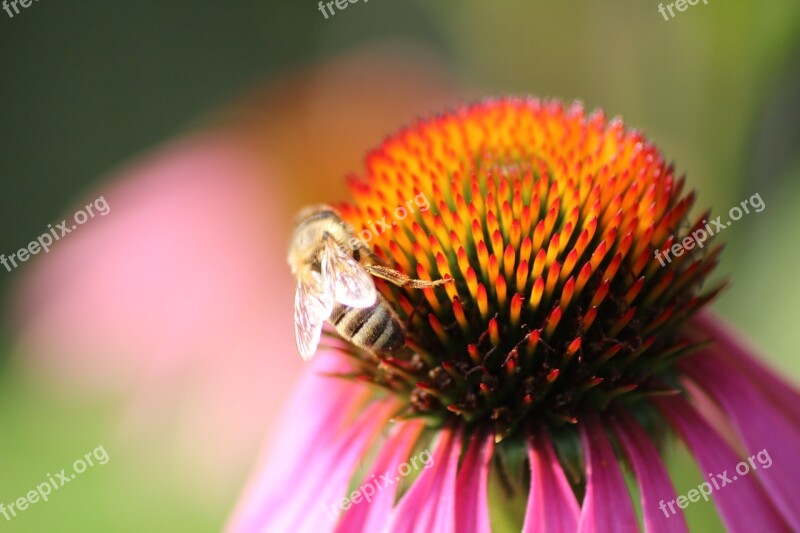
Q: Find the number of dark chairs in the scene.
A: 0